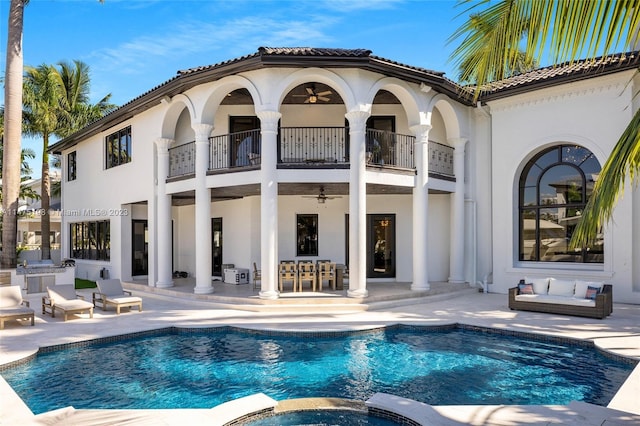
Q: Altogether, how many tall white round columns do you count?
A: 6